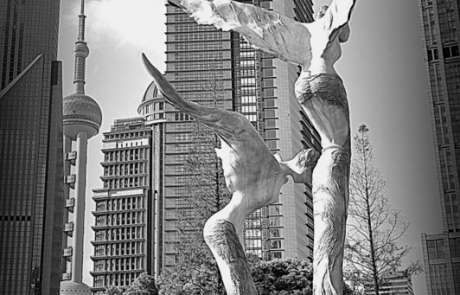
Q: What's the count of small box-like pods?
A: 6